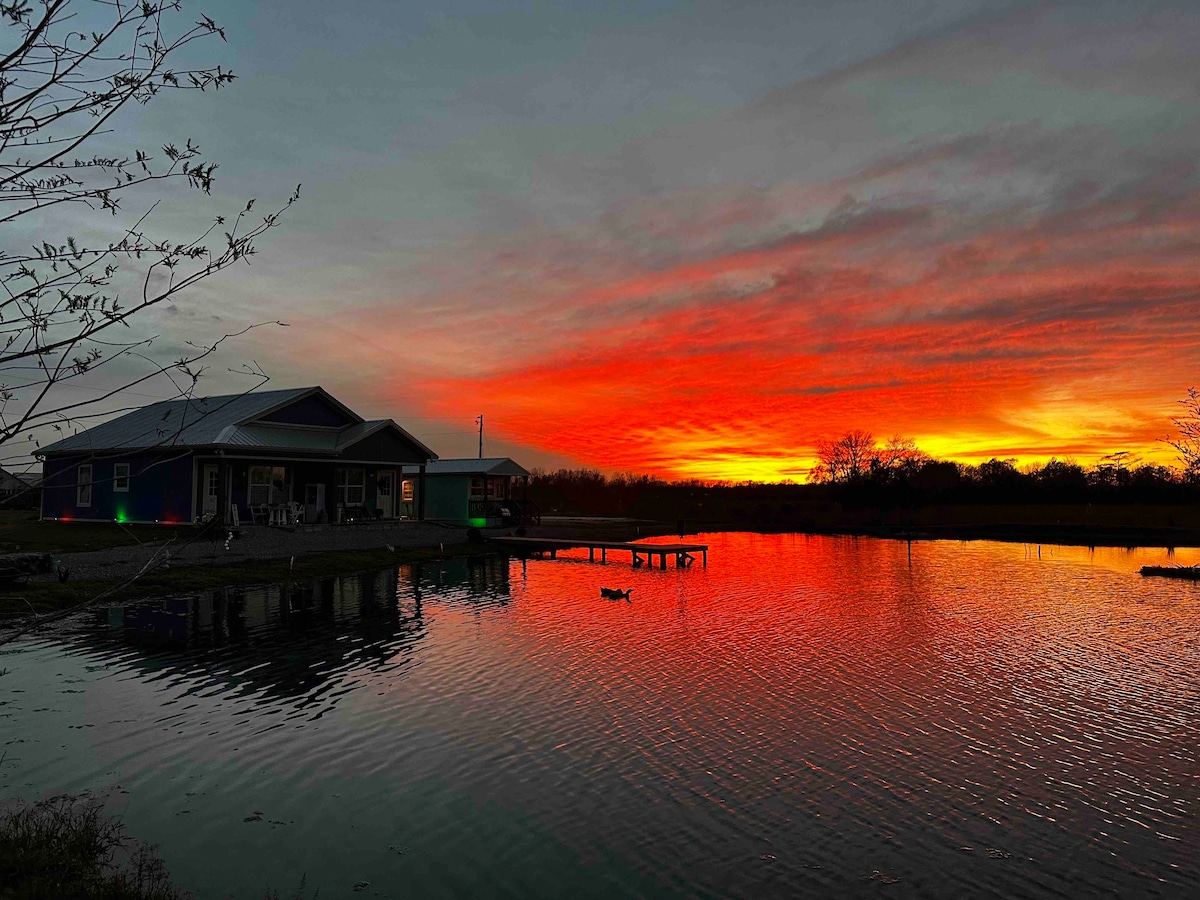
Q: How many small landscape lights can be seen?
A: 4